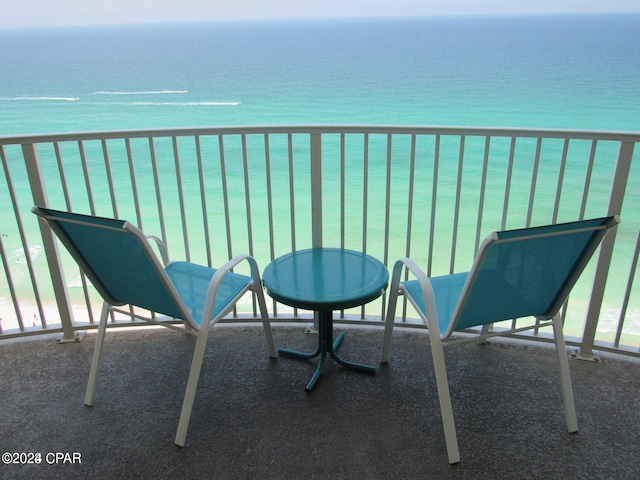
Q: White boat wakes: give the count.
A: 3